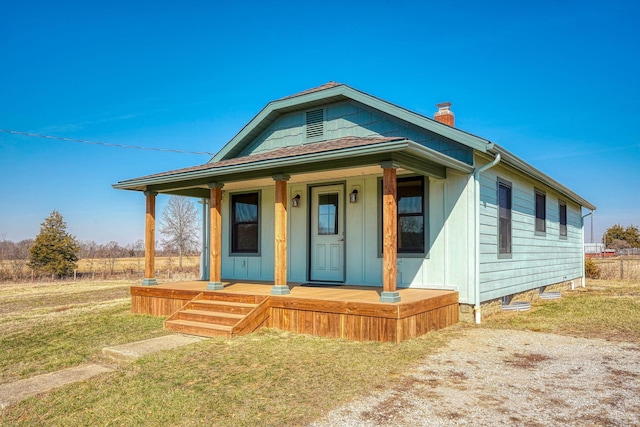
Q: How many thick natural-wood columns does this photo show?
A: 4